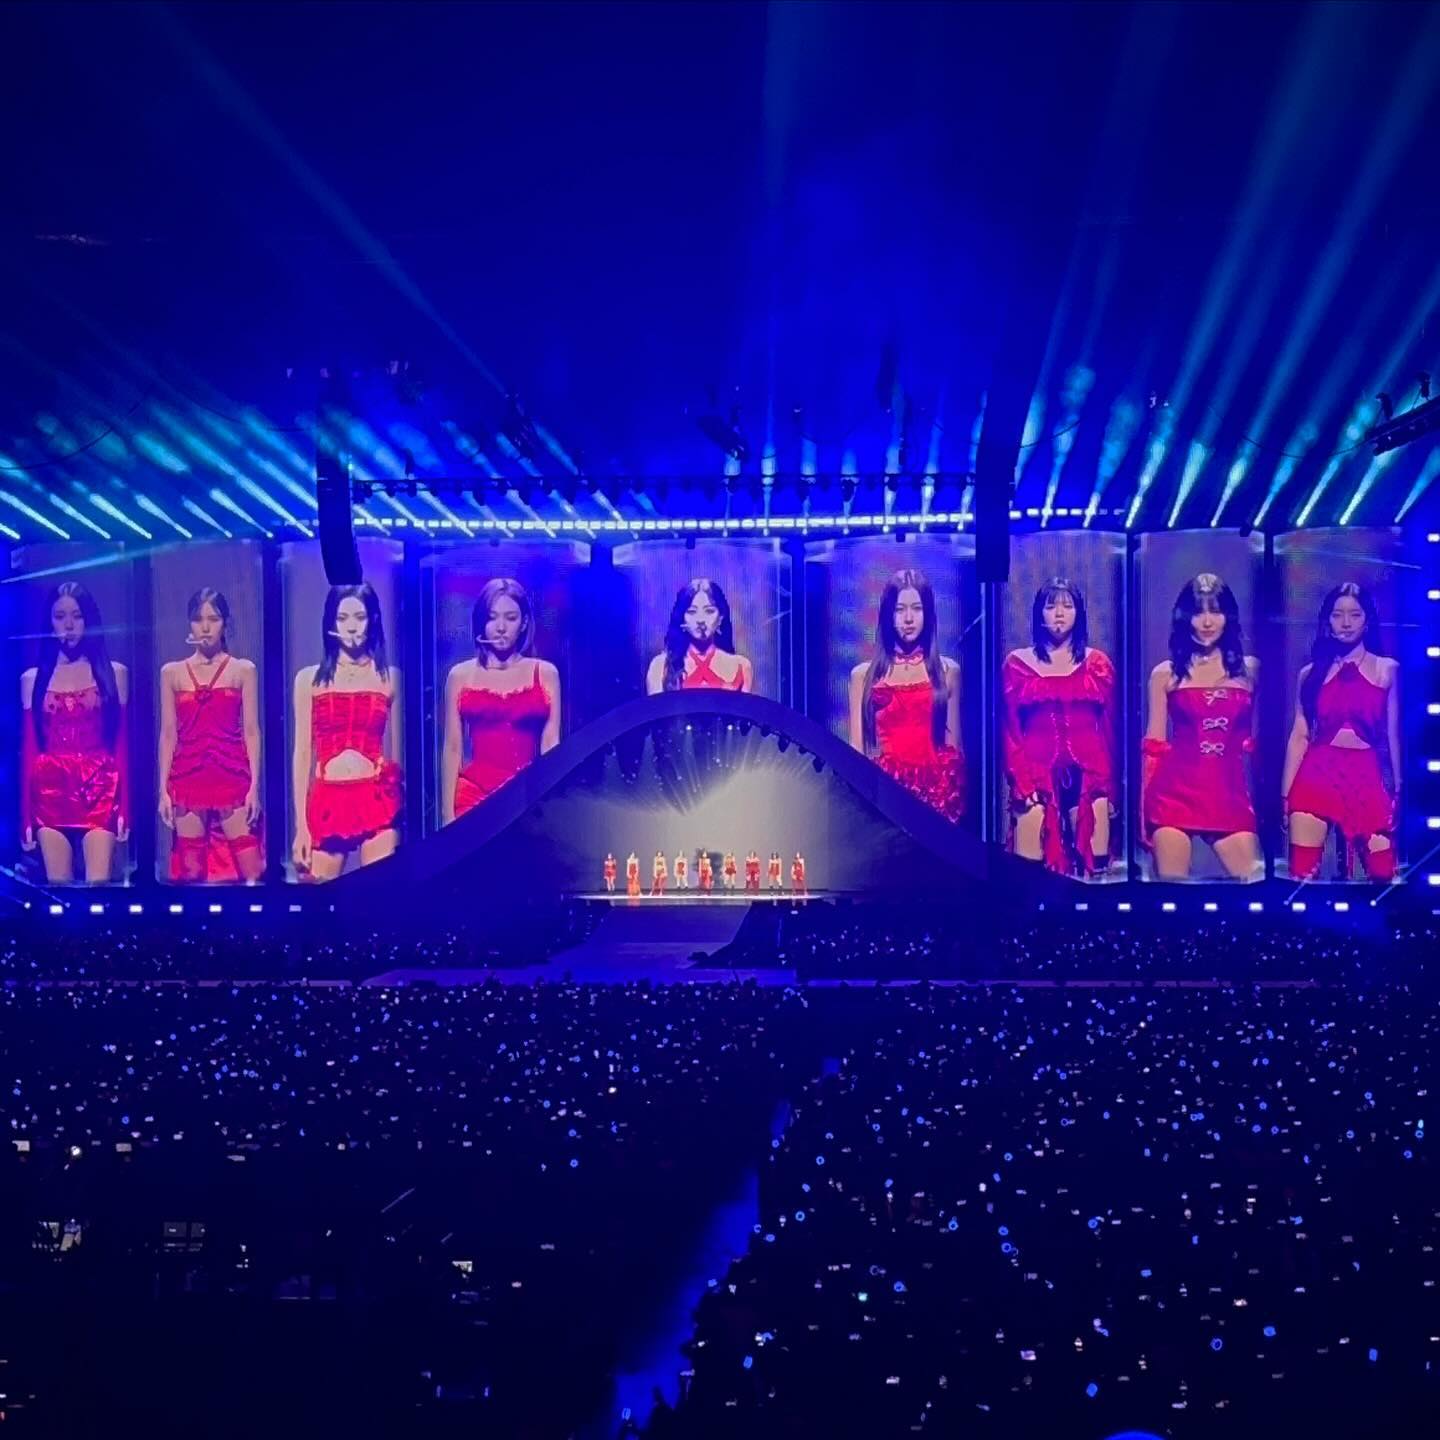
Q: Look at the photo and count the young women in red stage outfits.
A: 9